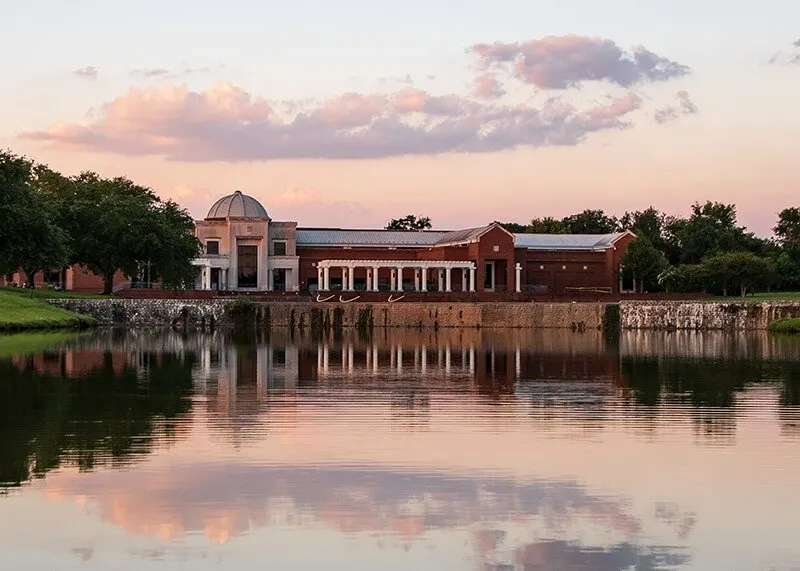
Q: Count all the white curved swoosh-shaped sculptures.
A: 3